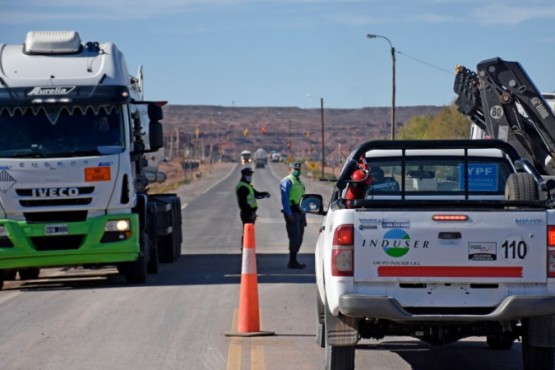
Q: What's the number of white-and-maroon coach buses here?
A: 0